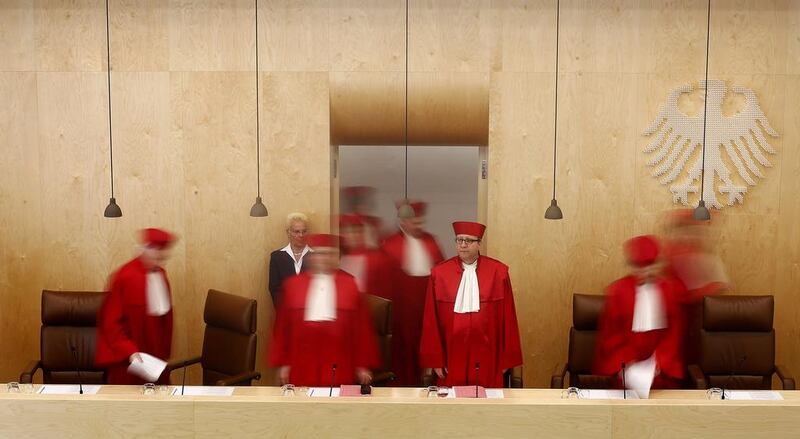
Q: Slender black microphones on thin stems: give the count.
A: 6